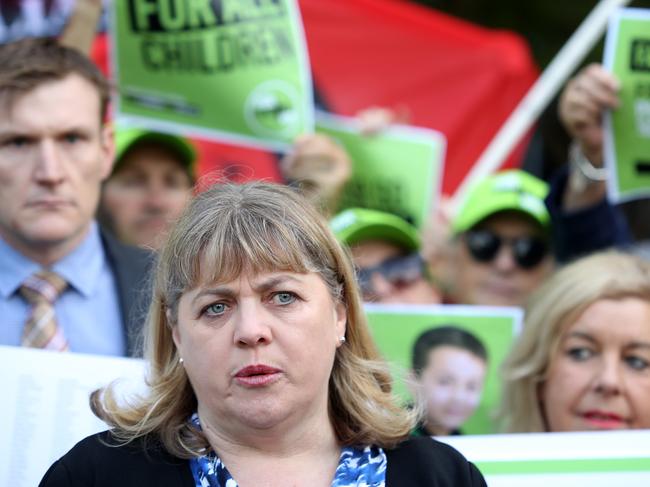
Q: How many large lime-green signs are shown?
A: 4